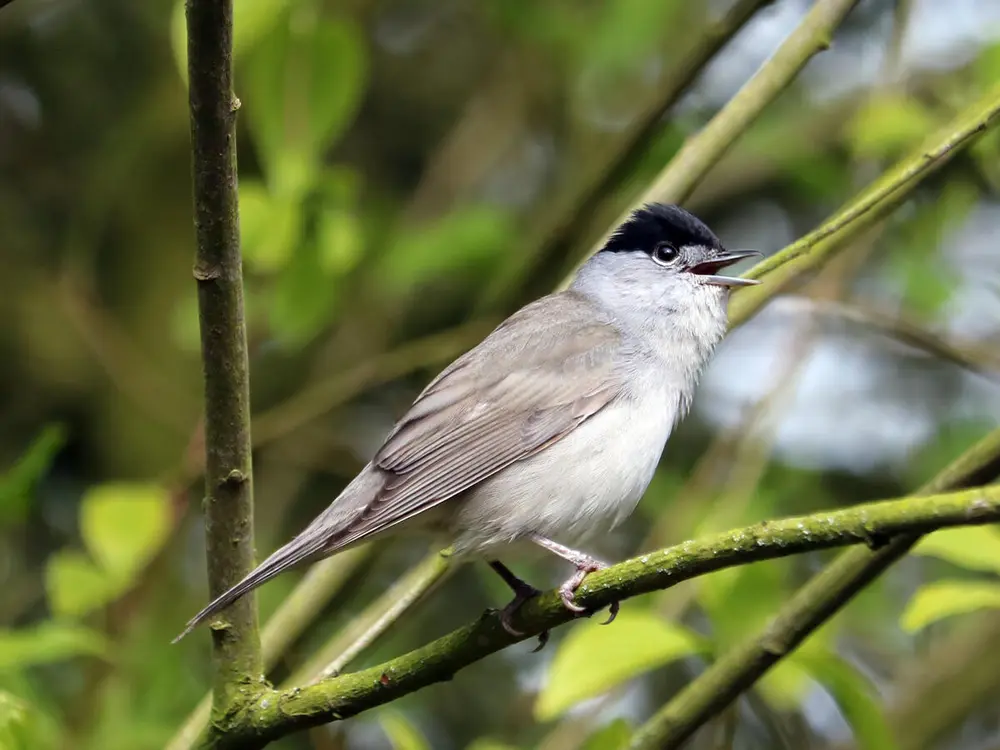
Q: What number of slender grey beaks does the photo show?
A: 1